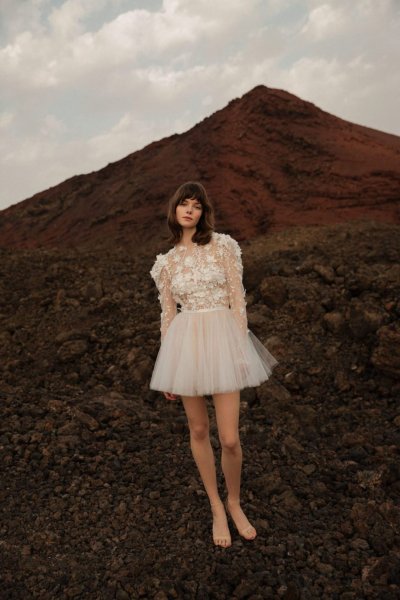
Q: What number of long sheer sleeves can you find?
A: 2